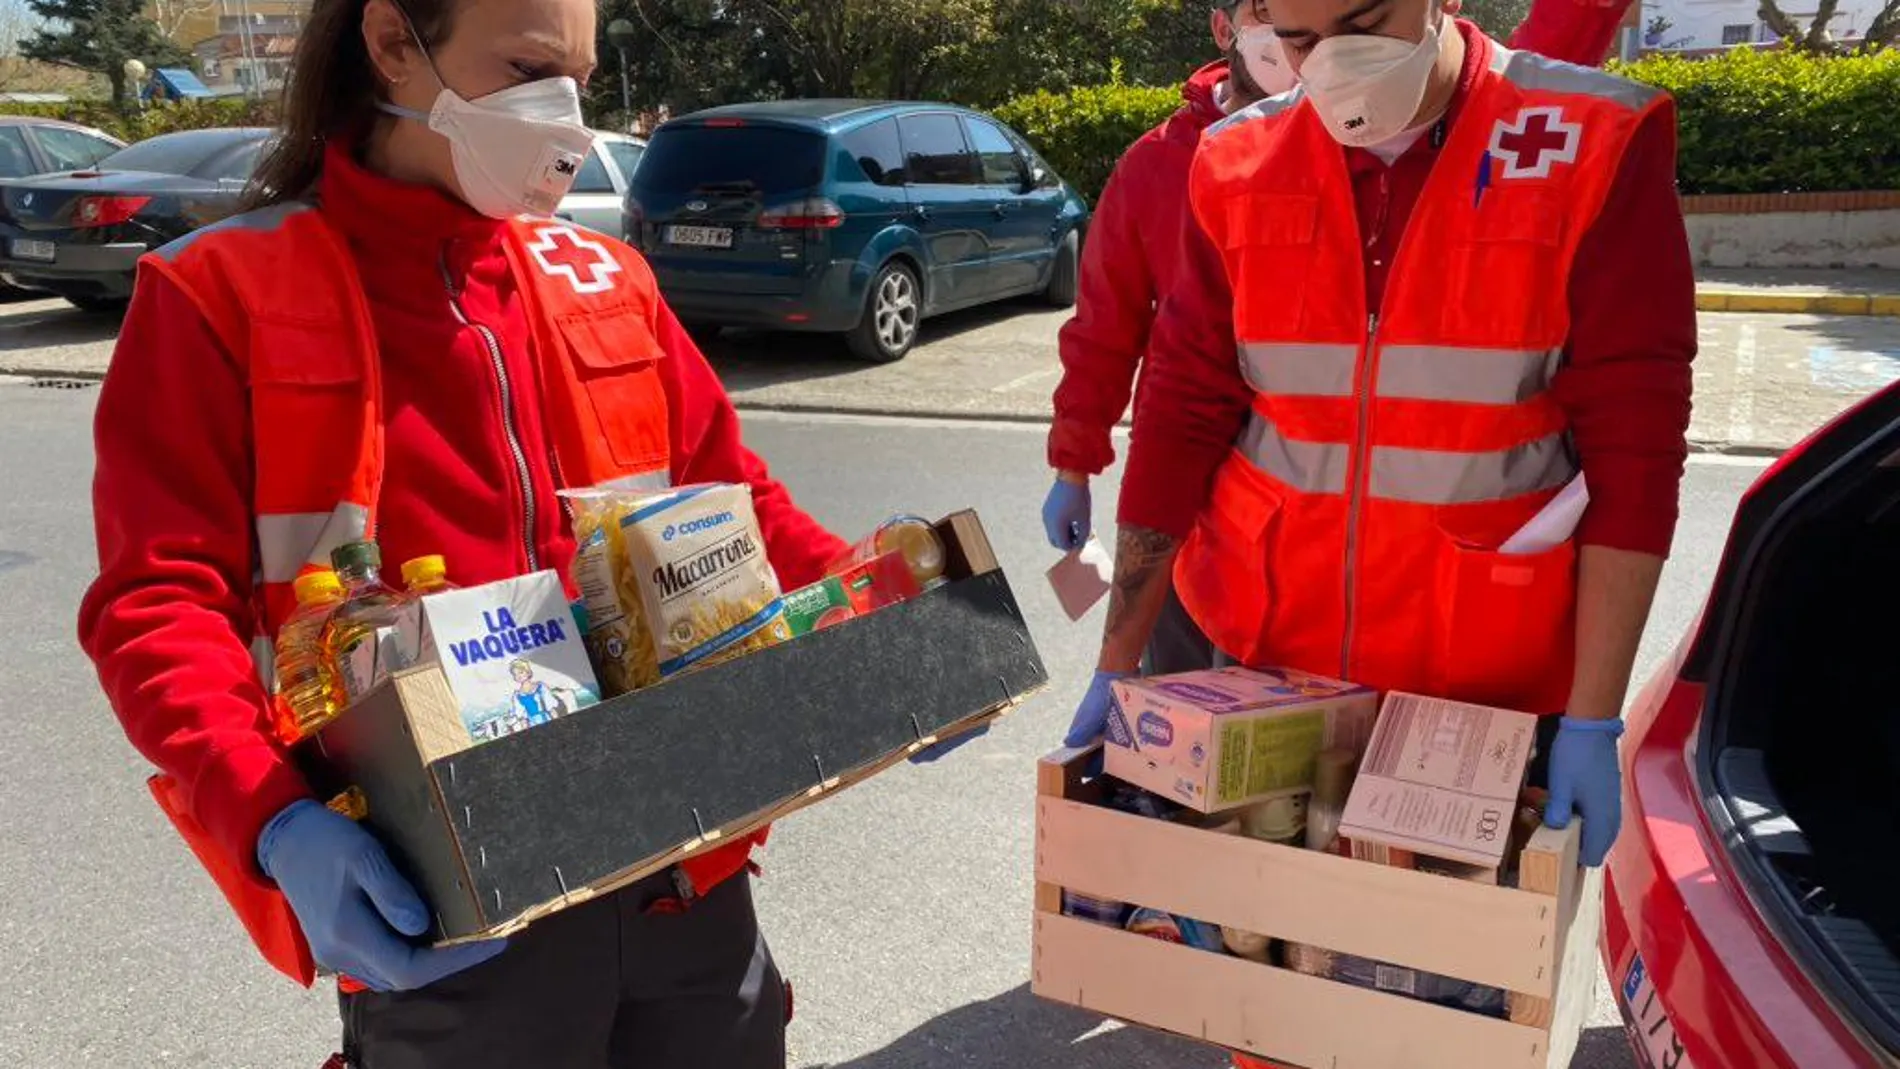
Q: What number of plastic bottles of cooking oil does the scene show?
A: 3